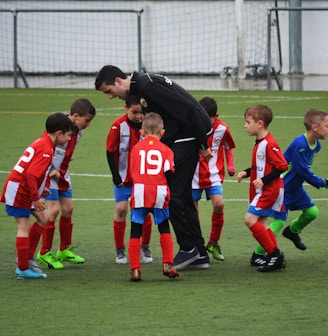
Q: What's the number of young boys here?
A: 7